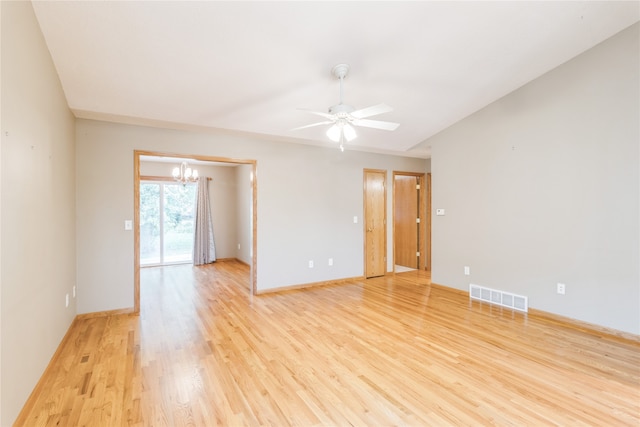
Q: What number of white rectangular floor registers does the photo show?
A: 1